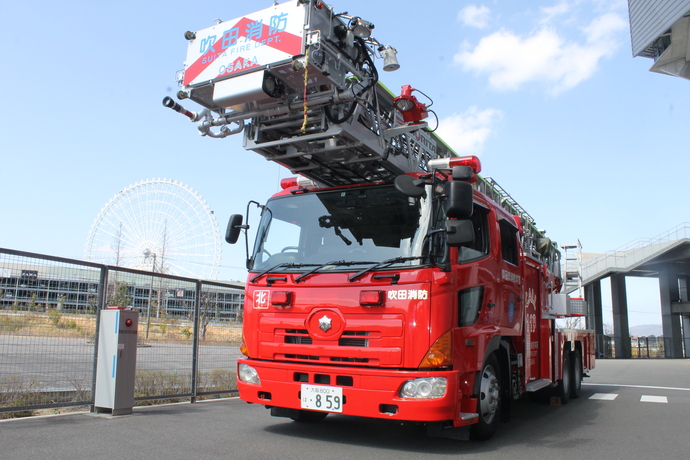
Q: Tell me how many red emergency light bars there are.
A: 2